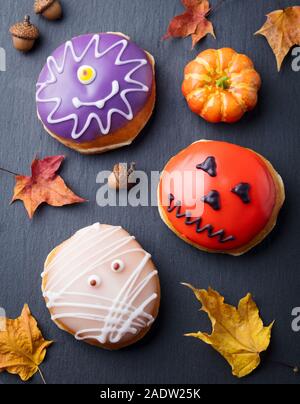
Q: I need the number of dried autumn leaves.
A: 5